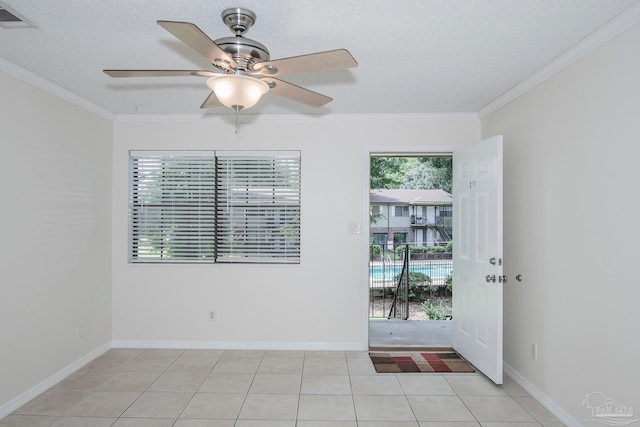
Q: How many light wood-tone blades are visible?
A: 5